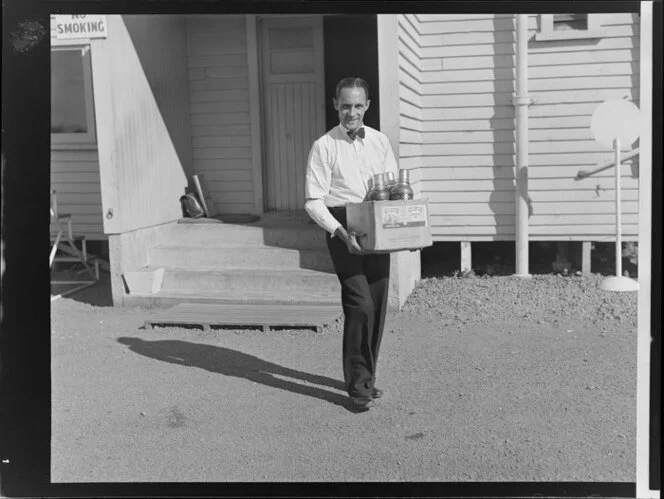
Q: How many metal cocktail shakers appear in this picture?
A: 4